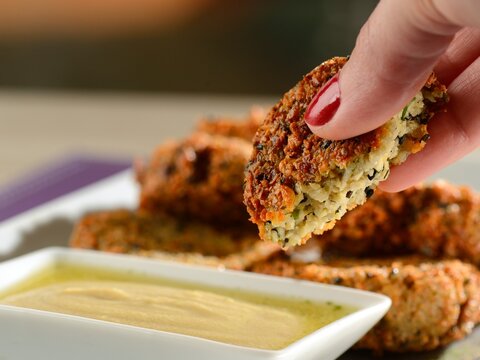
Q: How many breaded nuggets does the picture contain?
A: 6